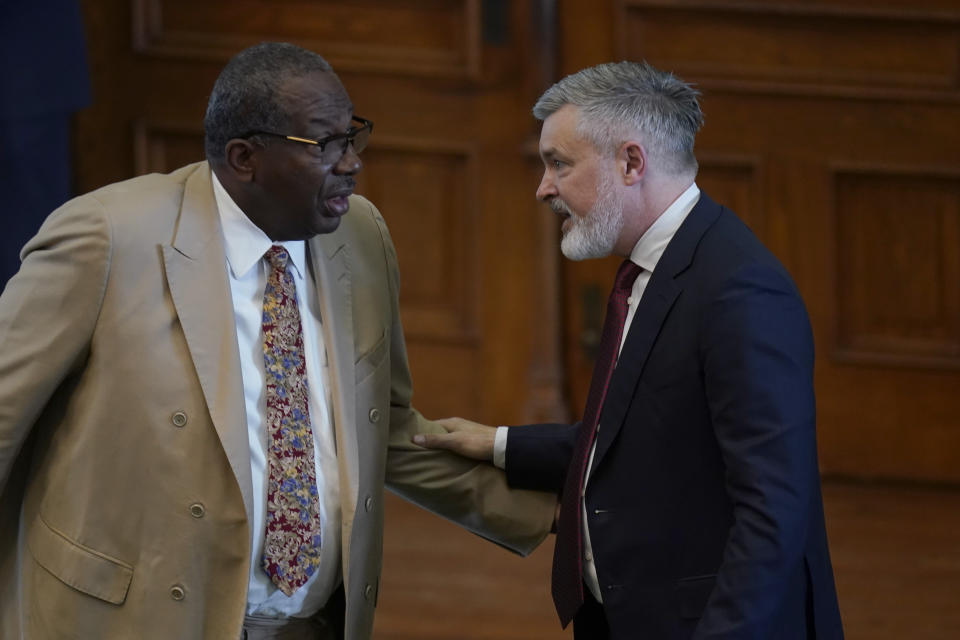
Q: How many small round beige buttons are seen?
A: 6